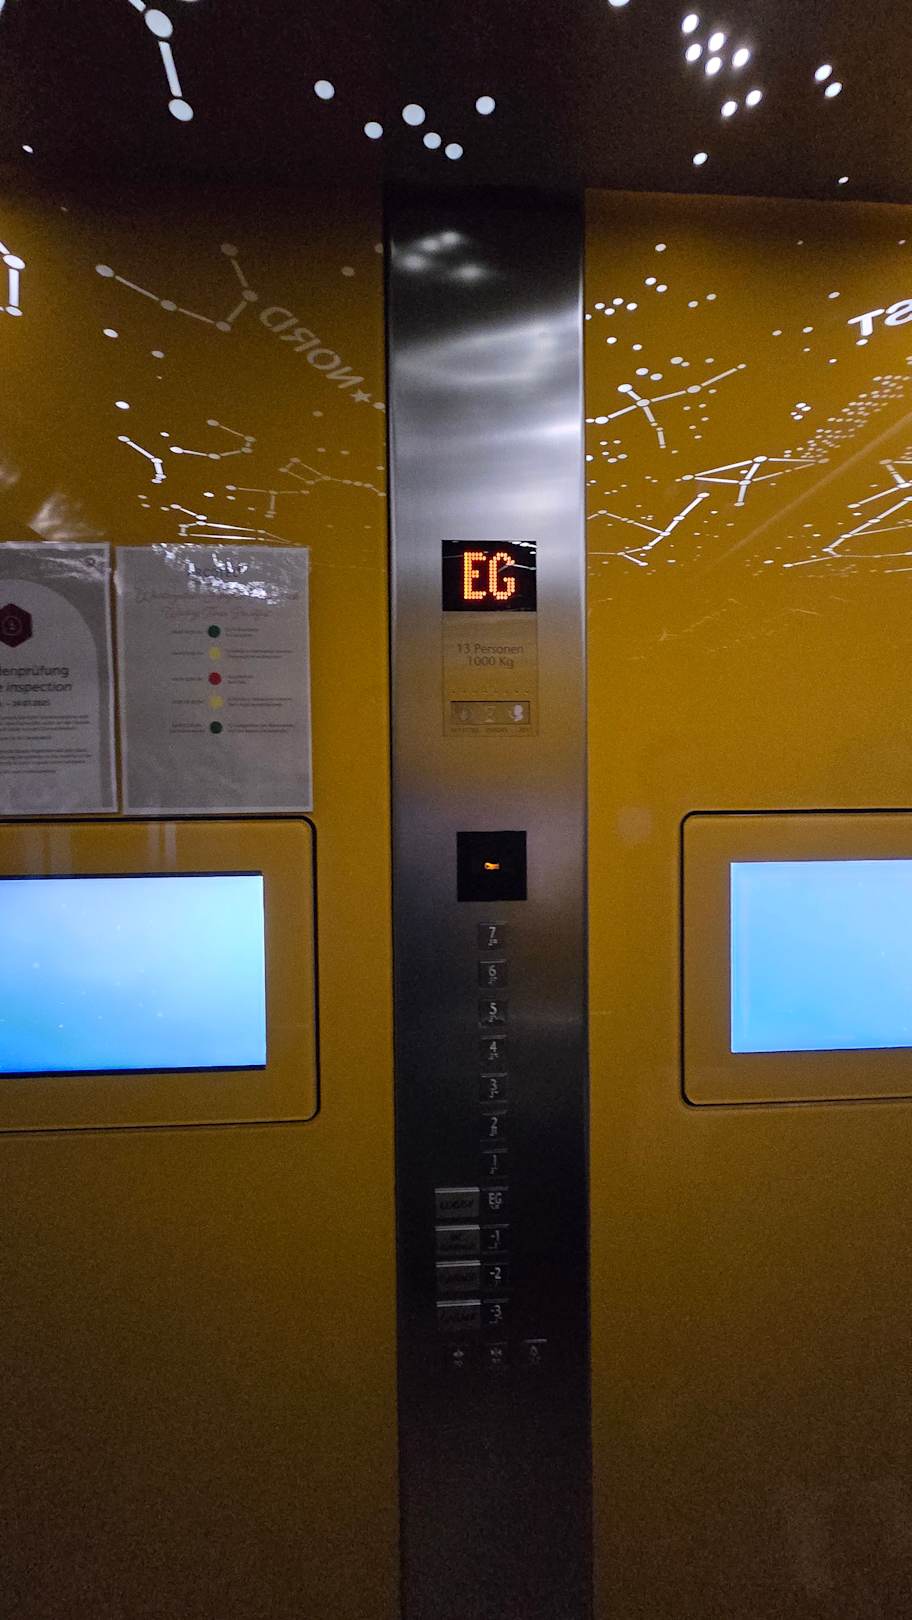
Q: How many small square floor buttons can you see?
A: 11